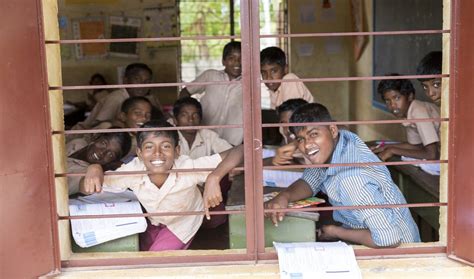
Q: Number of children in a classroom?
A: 12